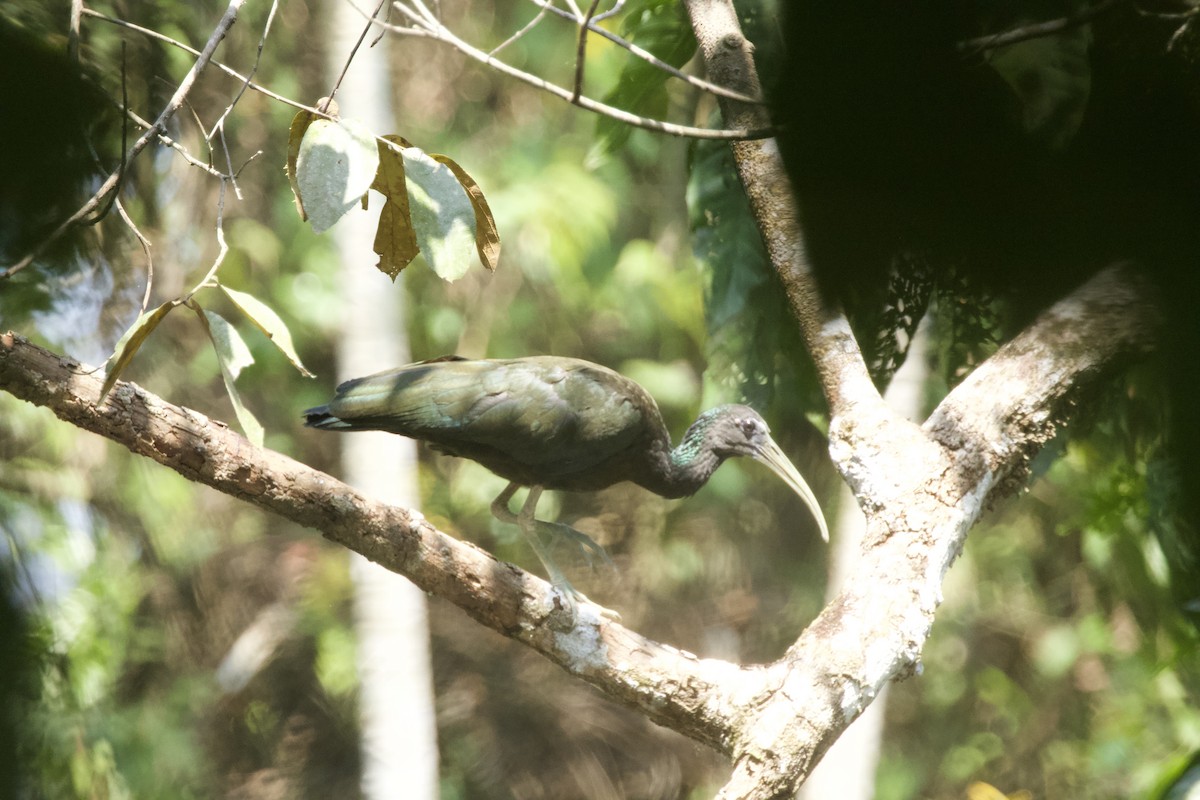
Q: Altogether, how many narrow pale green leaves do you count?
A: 3